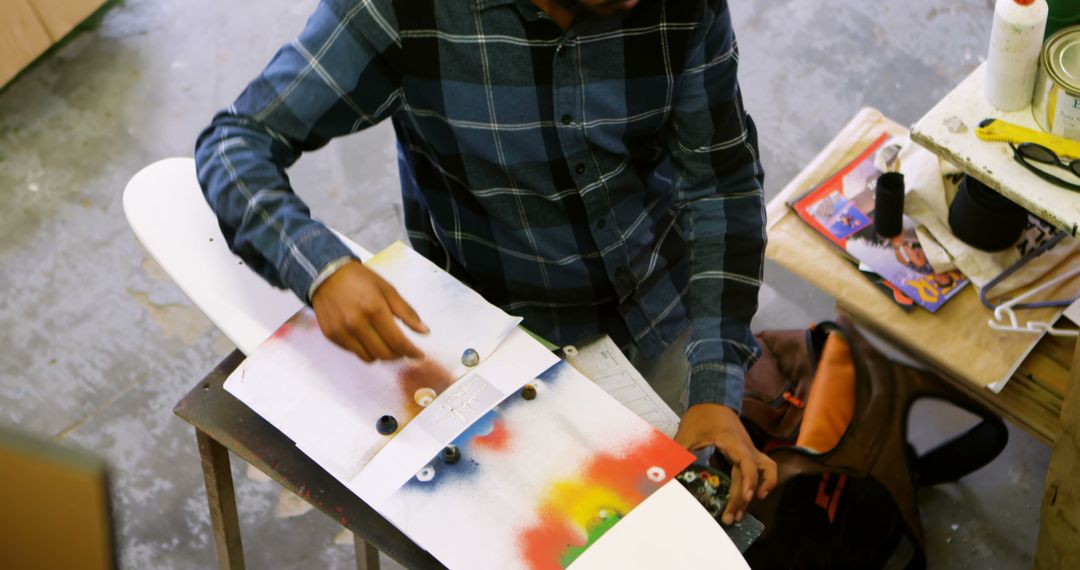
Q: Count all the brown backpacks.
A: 1